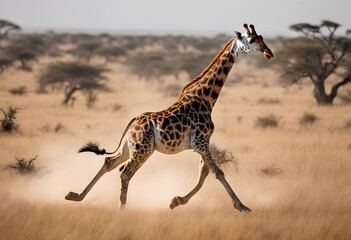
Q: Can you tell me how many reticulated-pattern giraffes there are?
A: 1